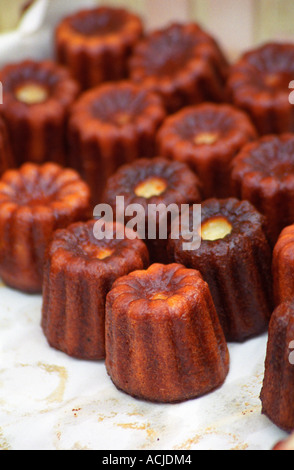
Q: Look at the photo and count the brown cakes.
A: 15